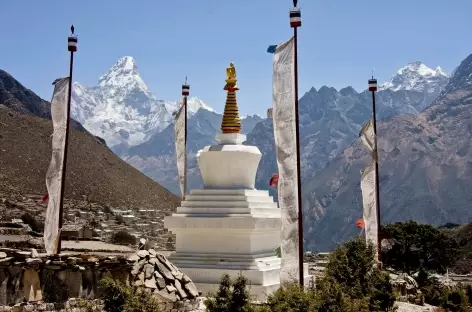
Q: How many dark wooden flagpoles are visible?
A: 4